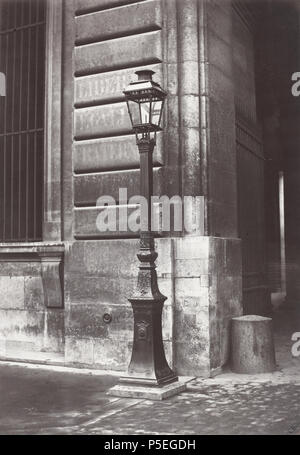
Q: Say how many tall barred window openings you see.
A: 1